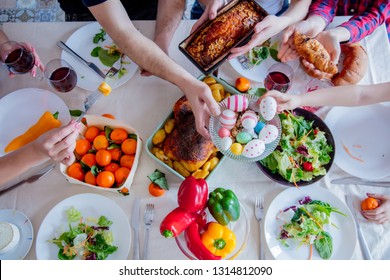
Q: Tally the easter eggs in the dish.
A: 11